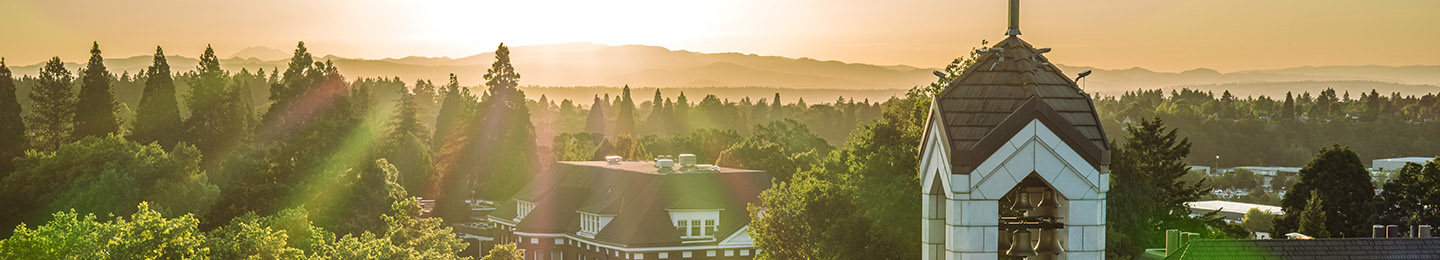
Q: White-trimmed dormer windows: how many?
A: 3